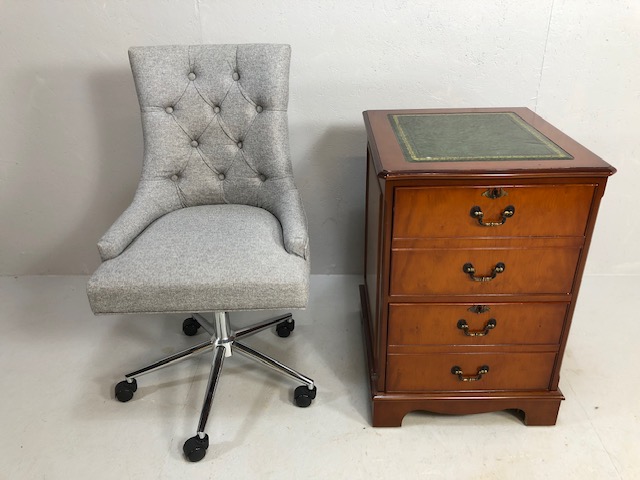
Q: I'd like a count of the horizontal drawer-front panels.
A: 4